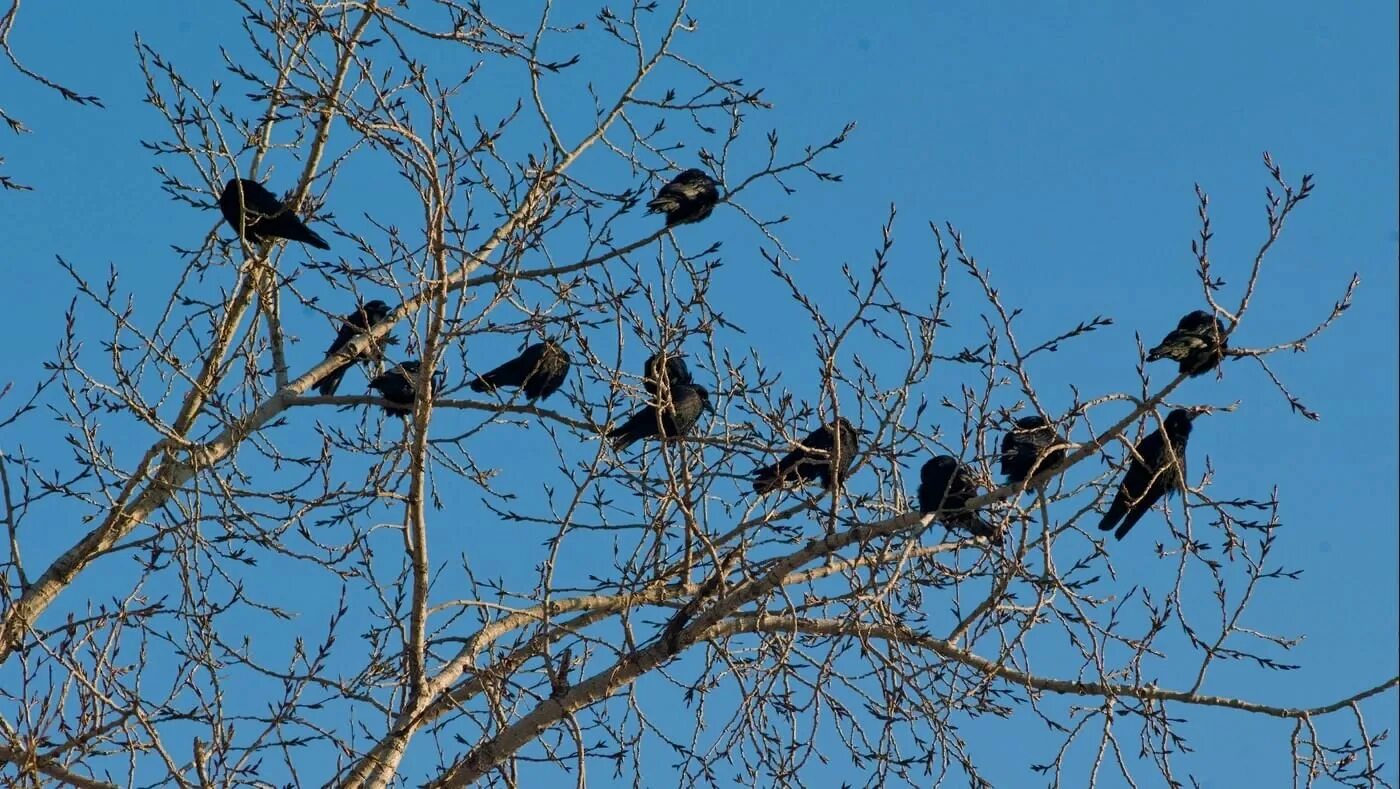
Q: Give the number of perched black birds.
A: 12